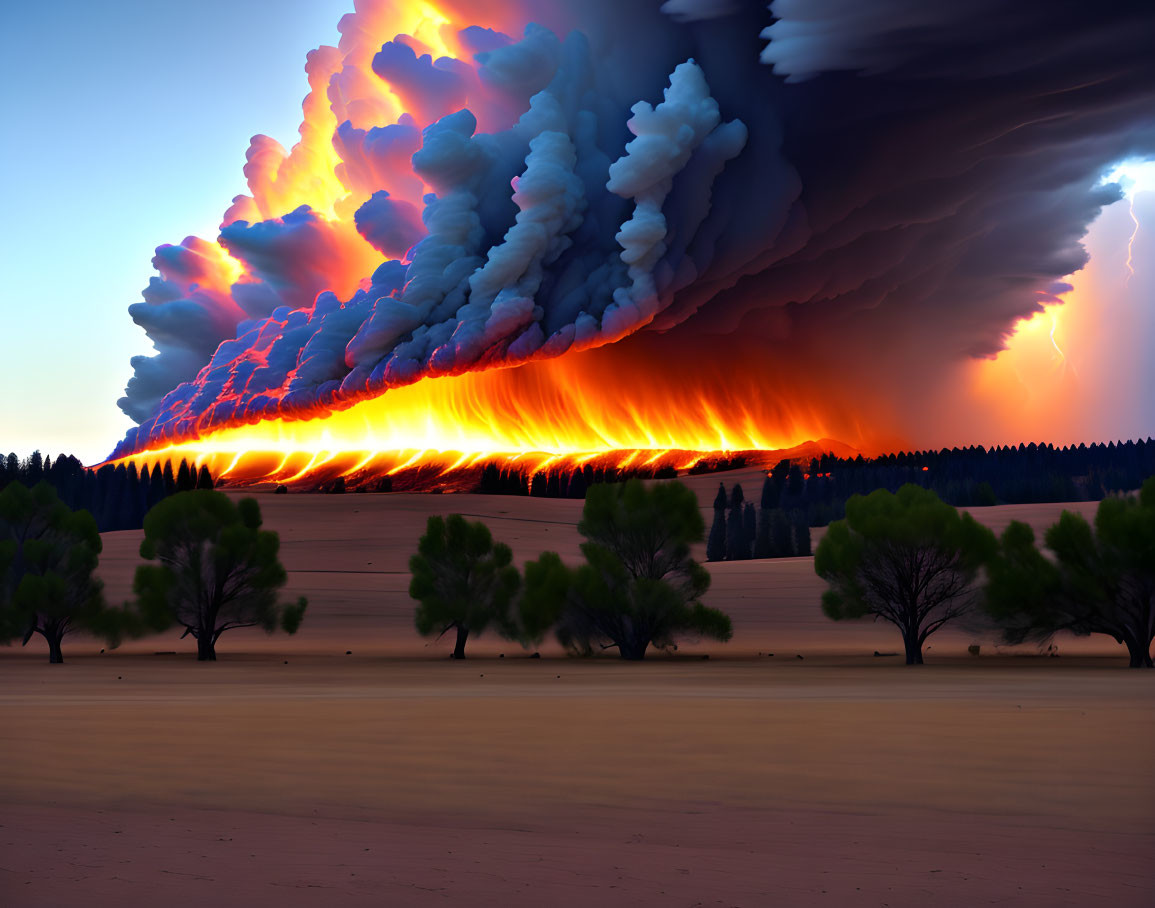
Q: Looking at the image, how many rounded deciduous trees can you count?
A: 6